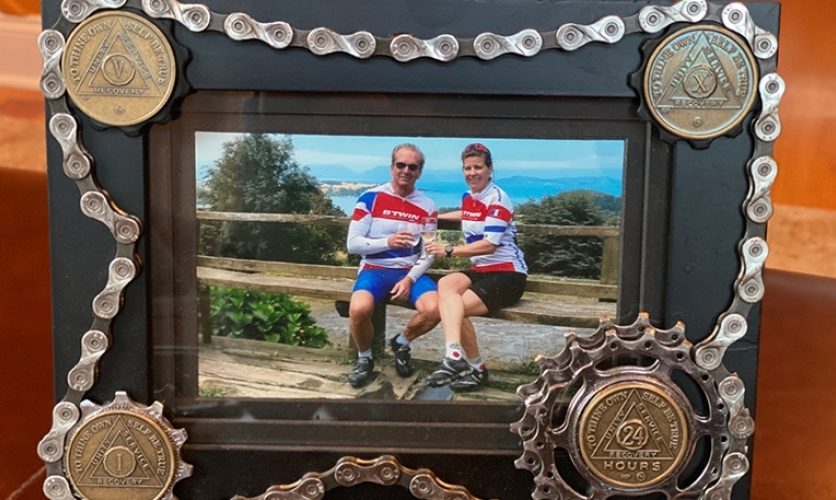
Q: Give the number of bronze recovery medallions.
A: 4